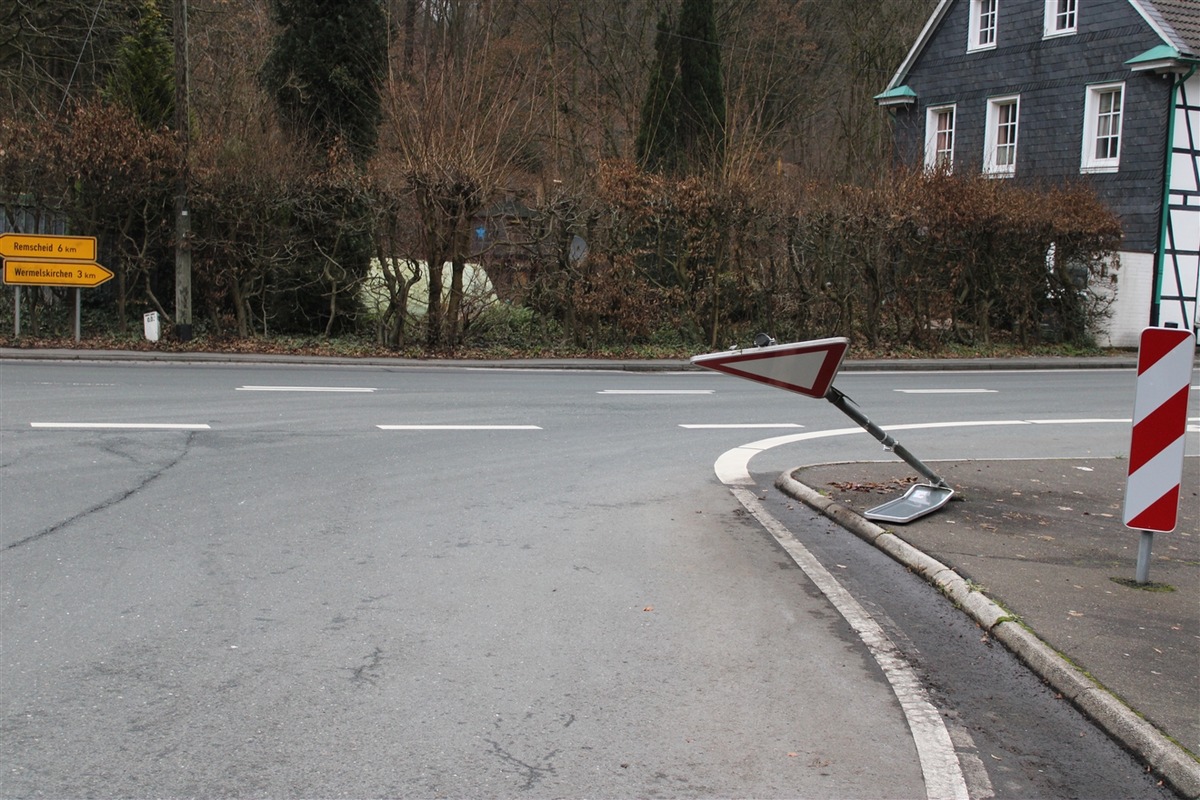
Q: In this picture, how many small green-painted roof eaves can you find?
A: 2